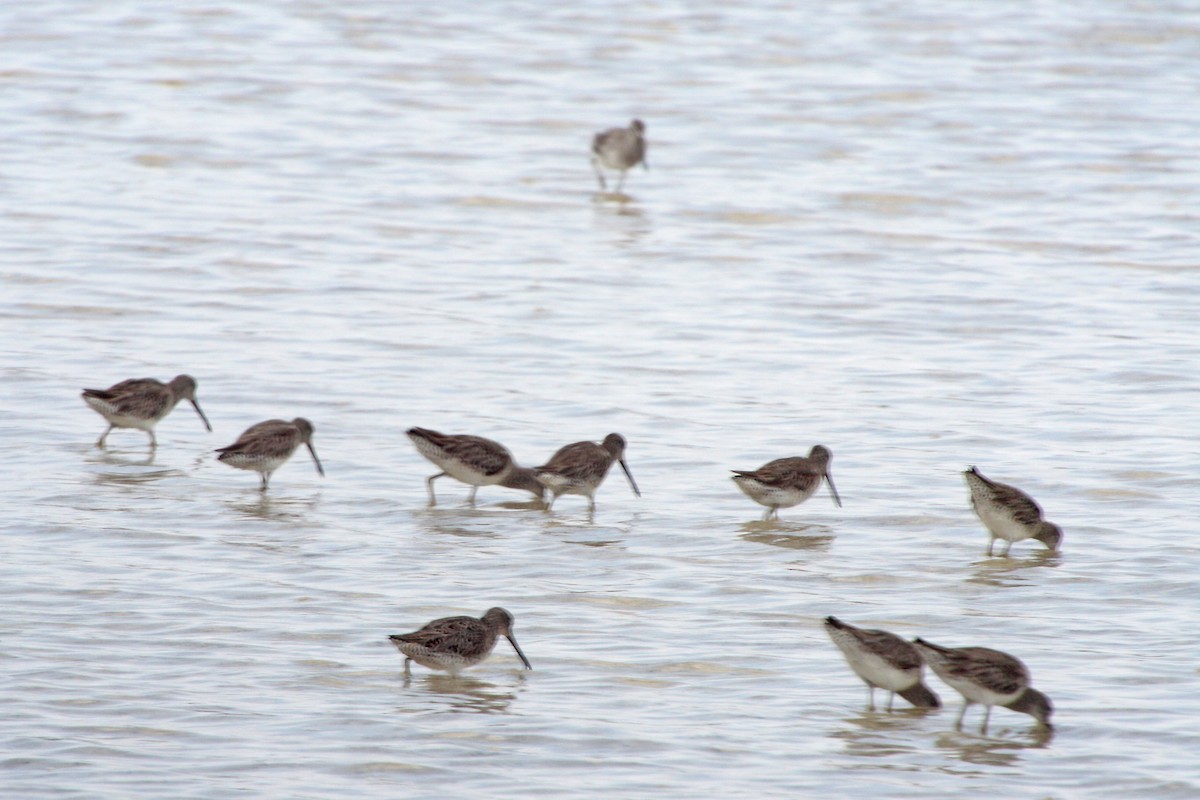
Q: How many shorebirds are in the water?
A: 10